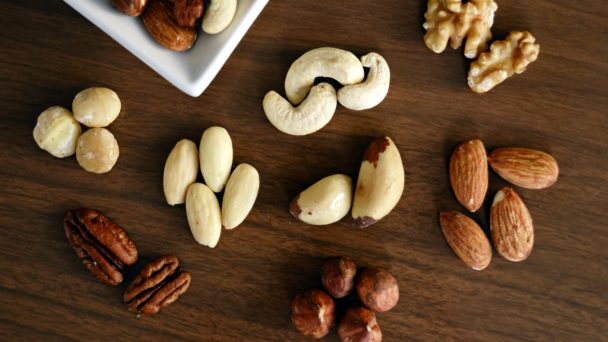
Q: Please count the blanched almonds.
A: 4